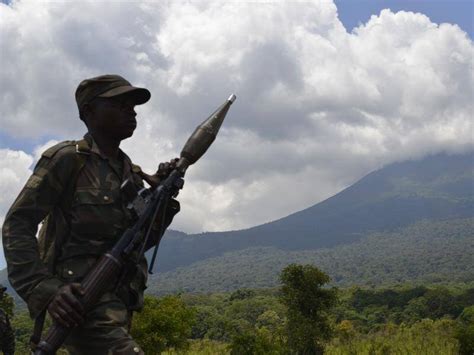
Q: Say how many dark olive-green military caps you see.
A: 1